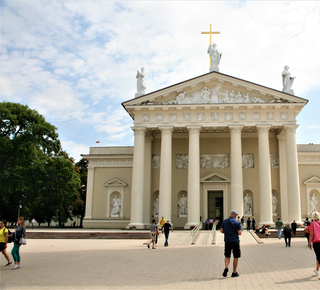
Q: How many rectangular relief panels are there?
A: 5